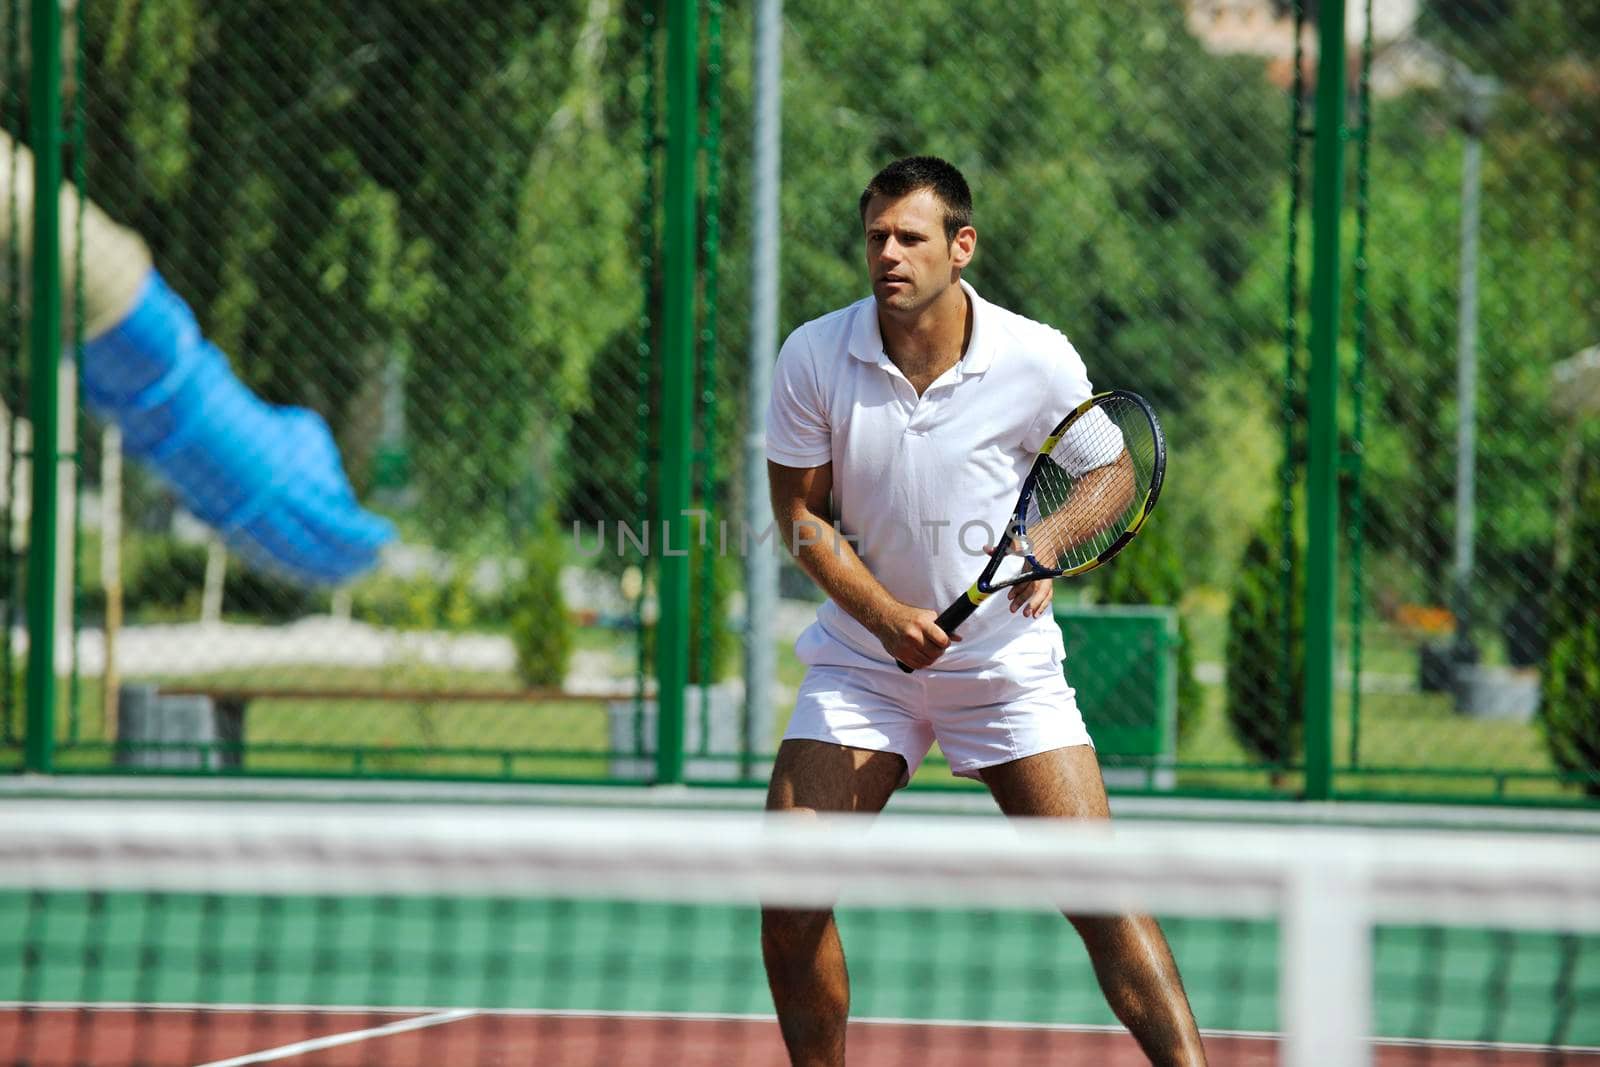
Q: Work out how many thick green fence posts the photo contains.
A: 3